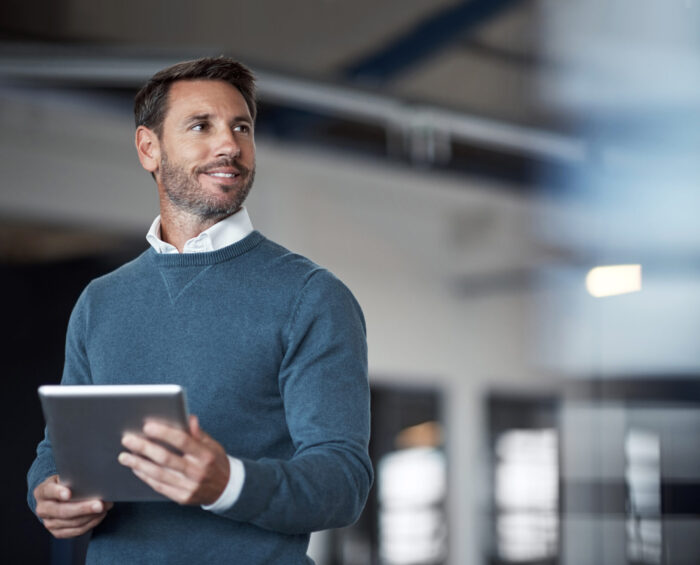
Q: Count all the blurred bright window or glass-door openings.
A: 3